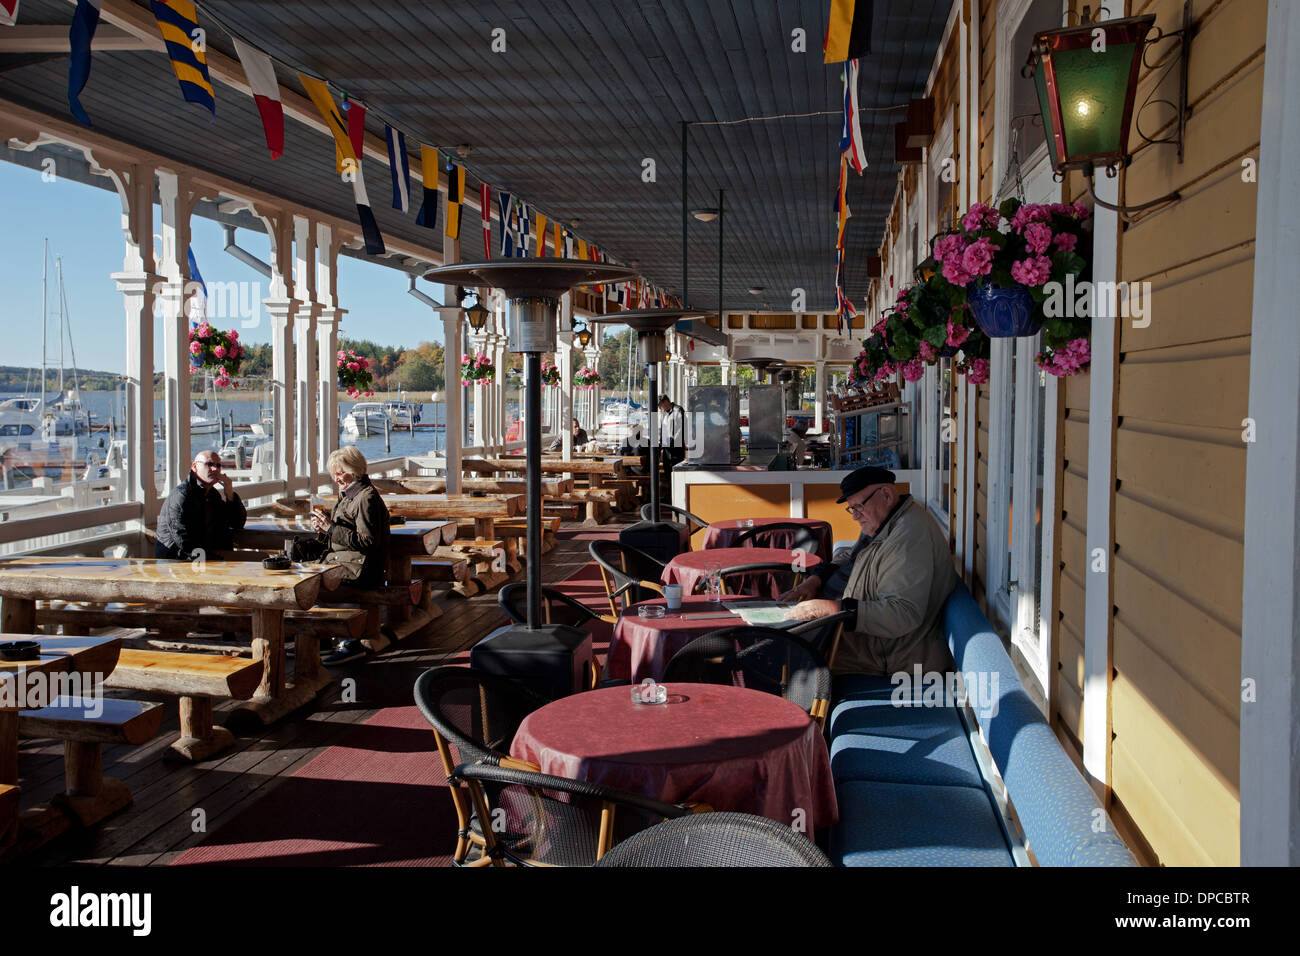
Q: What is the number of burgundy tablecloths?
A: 4